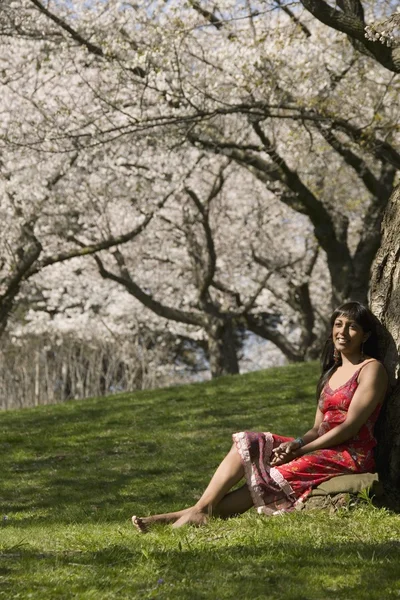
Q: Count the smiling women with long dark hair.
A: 1